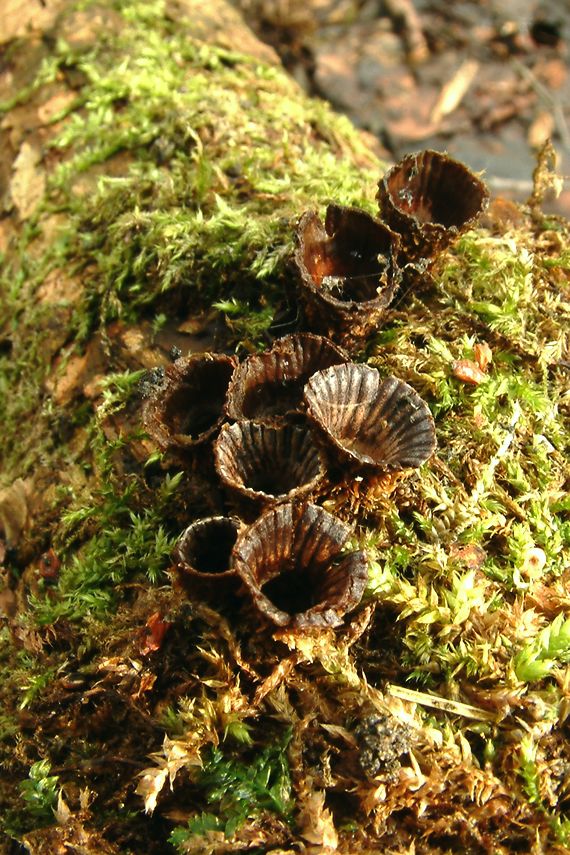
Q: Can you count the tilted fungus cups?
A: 8